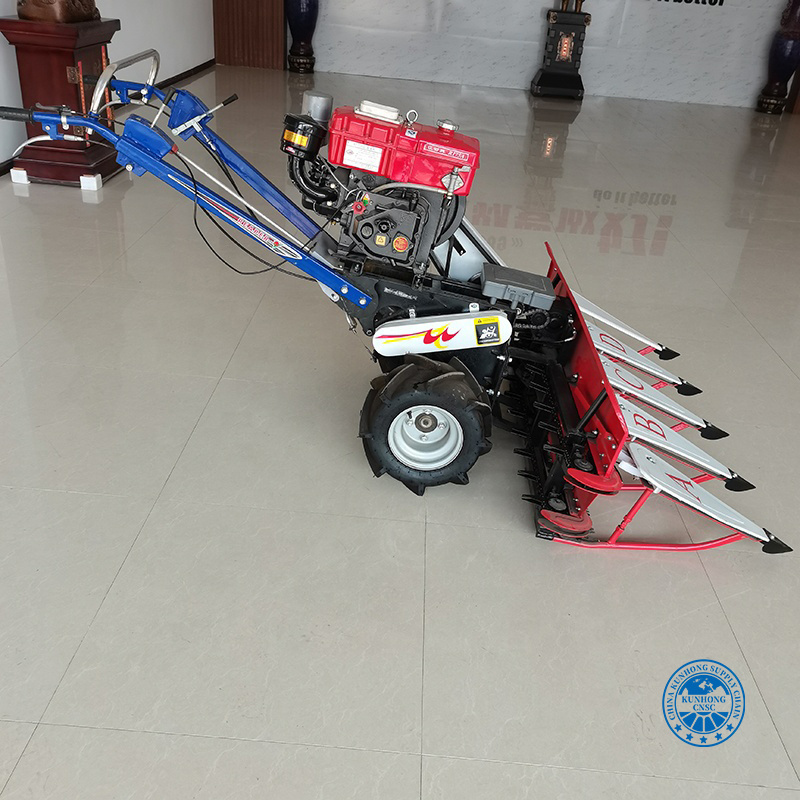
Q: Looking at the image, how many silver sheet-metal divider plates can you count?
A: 5